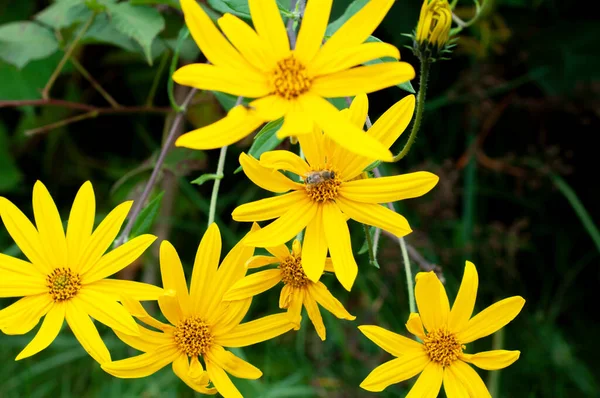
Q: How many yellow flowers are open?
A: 6